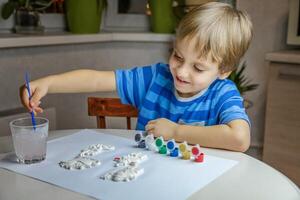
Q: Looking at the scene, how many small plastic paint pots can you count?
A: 6